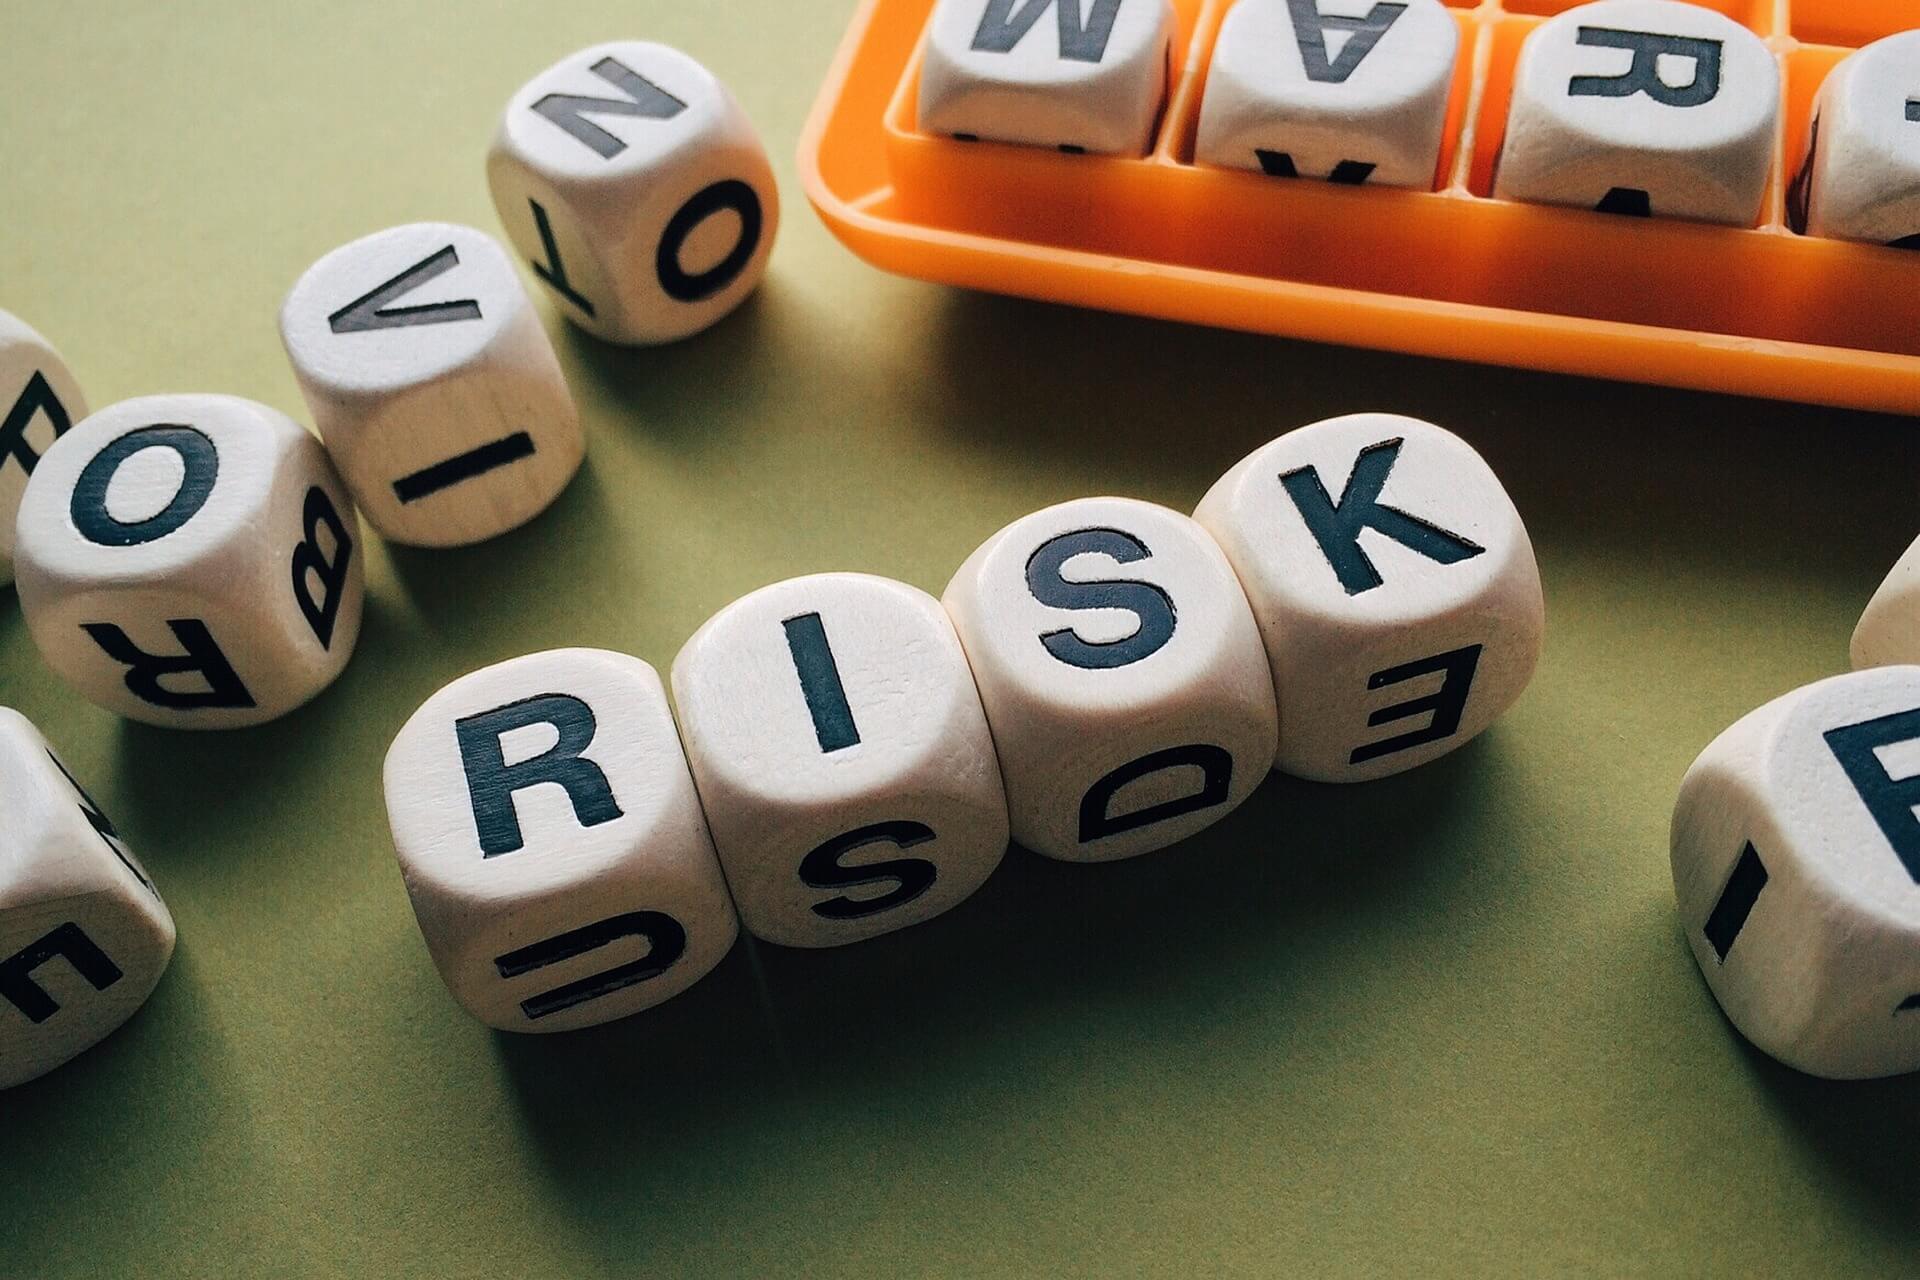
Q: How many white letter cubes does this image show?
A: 15